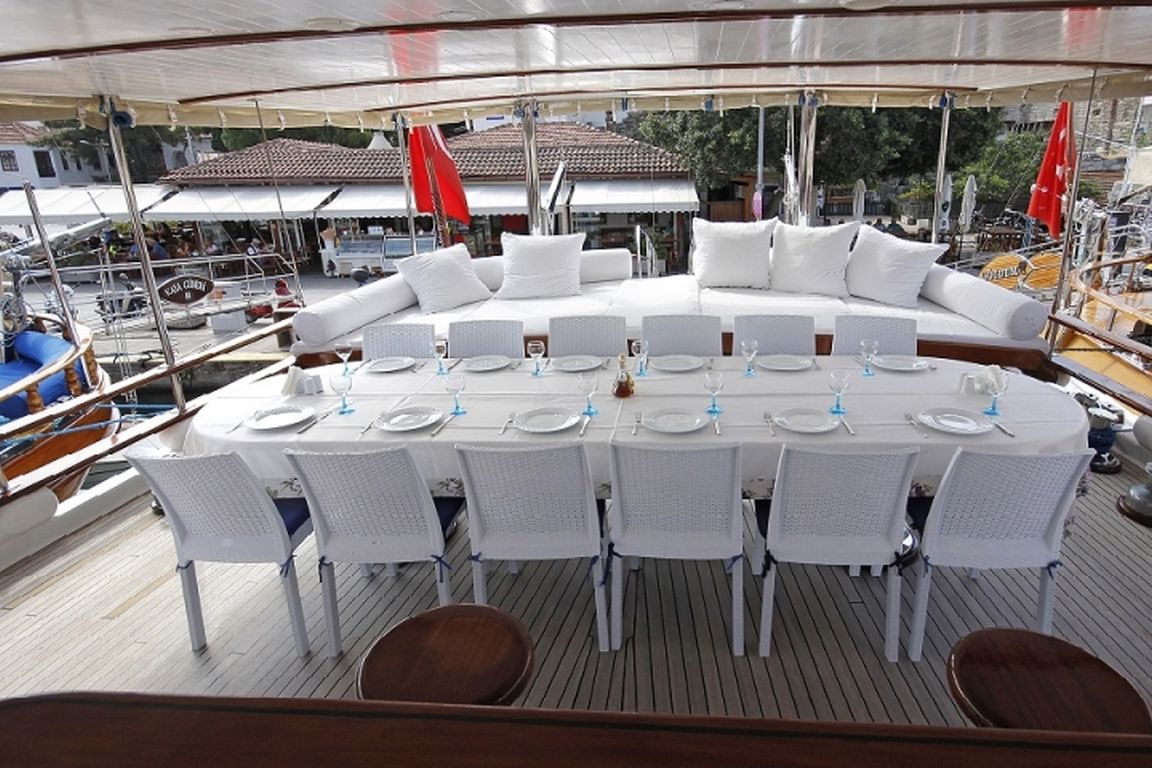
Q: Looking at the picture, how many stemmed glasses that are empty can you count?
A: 12